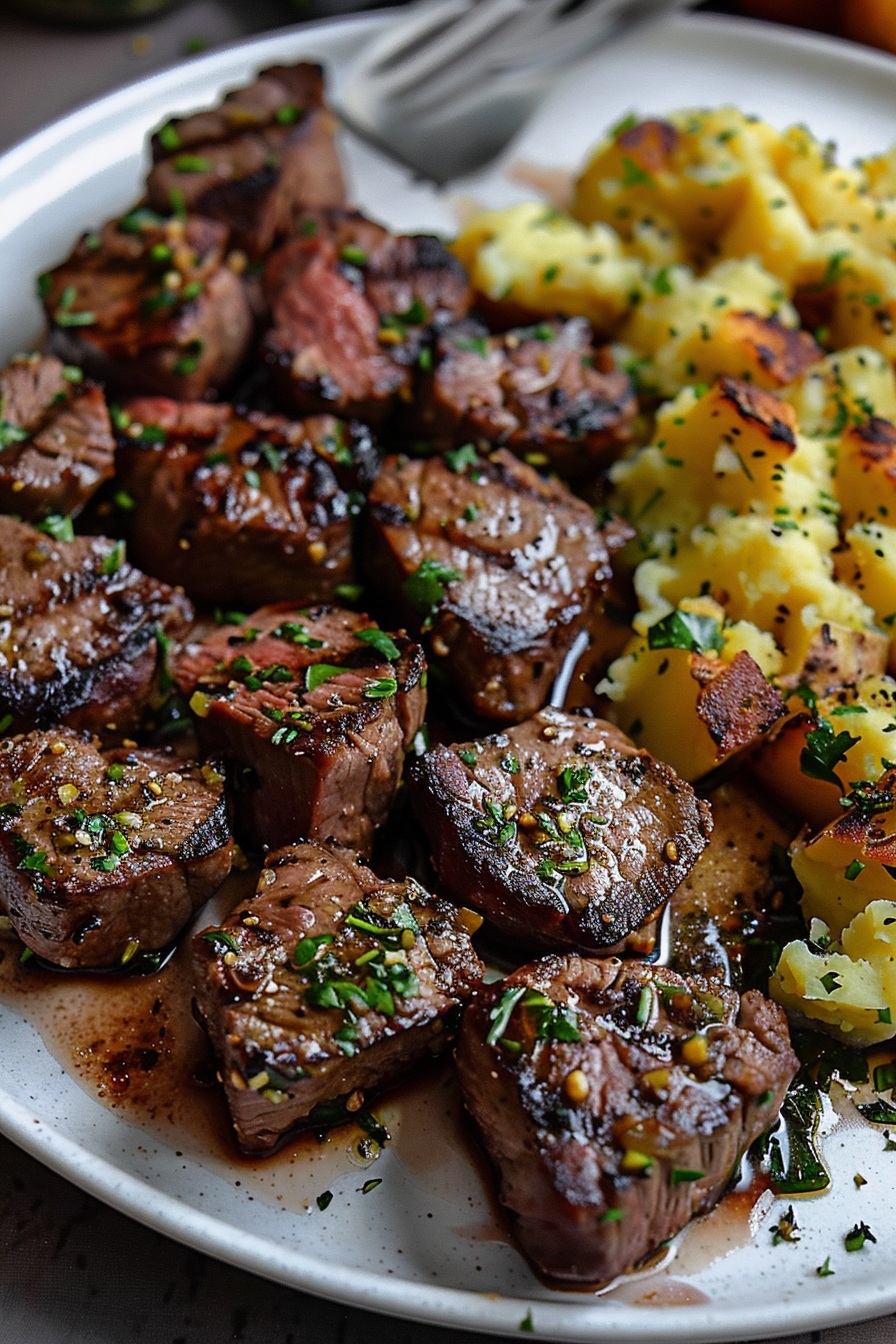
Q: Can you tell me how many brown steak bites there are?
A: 13